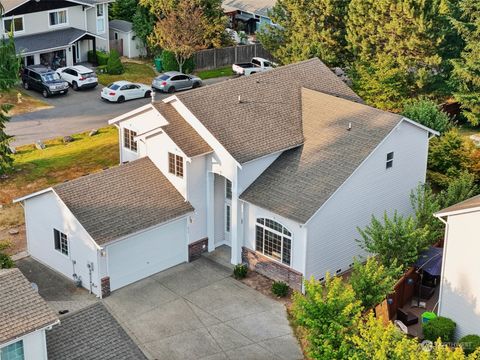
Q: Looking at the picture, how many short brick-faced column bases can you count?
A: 2